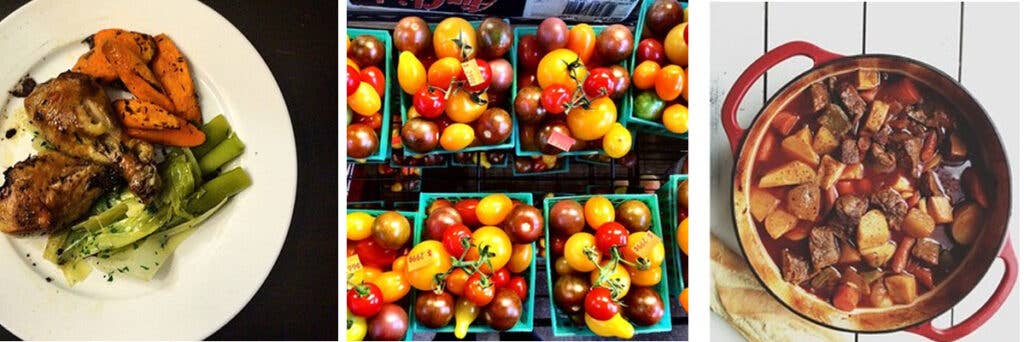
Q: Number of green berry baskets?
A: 8